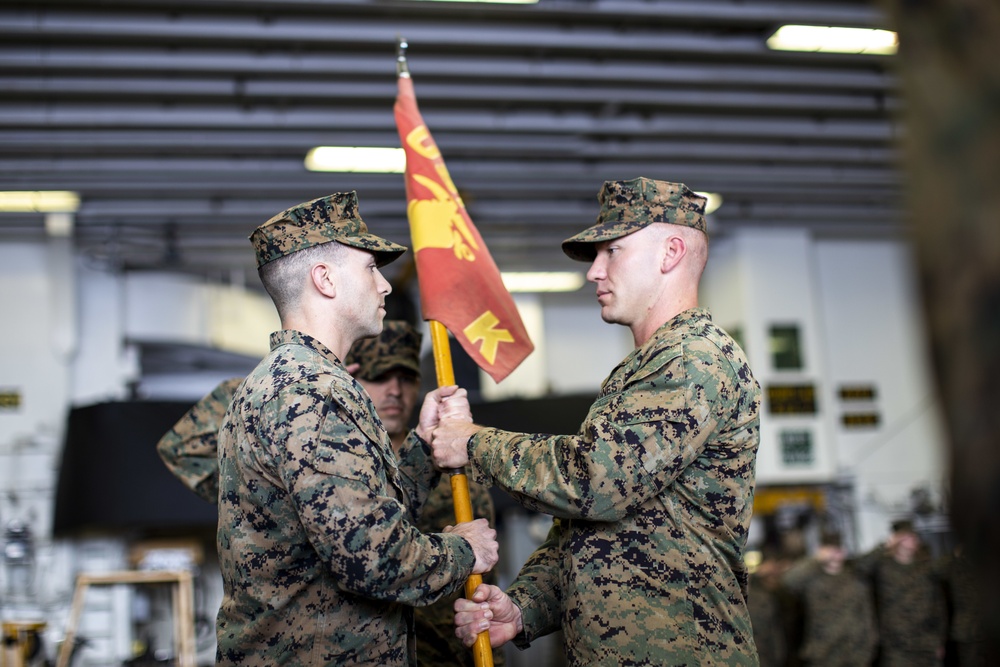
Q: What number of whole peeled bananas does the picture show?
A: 0